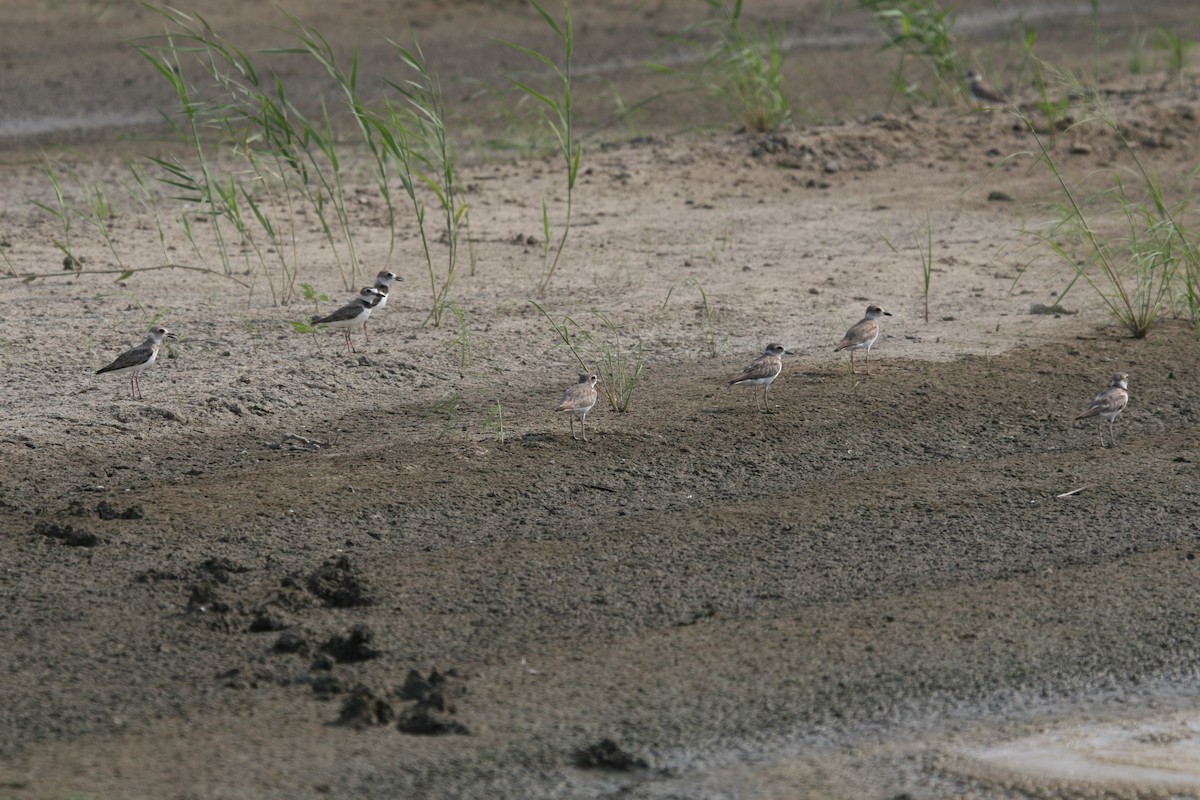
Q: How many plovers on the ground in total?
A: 8